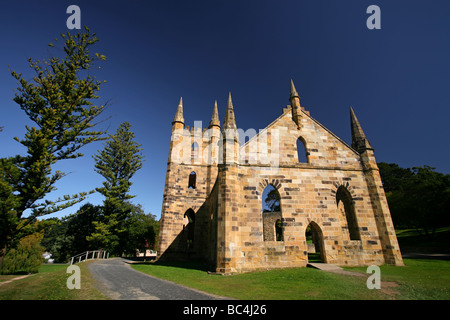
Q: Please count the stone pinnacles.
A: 5